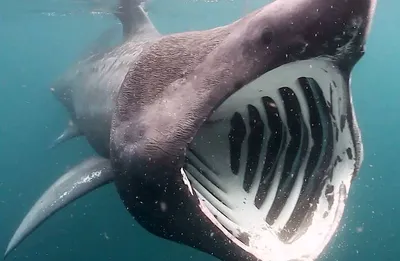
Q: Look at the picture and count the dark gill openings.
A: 5